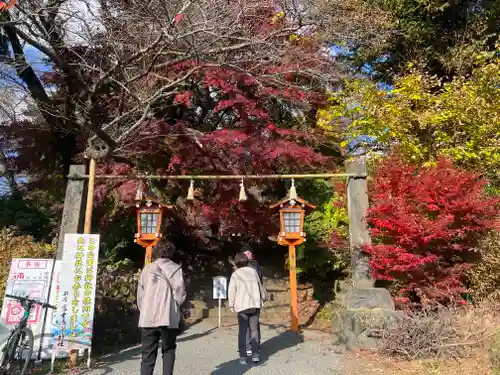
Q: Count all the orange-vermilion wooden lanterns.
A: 2